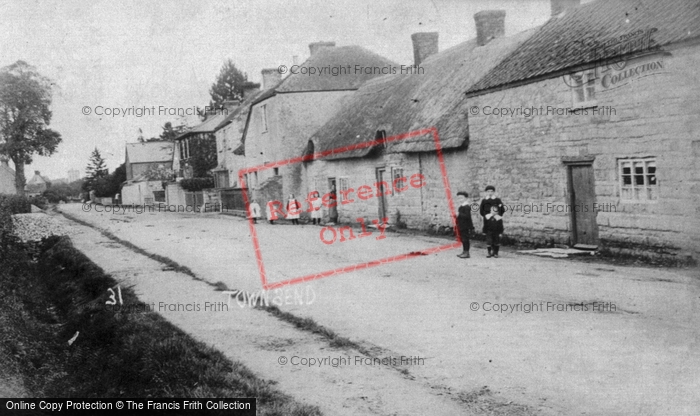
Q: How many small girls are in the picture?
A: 4